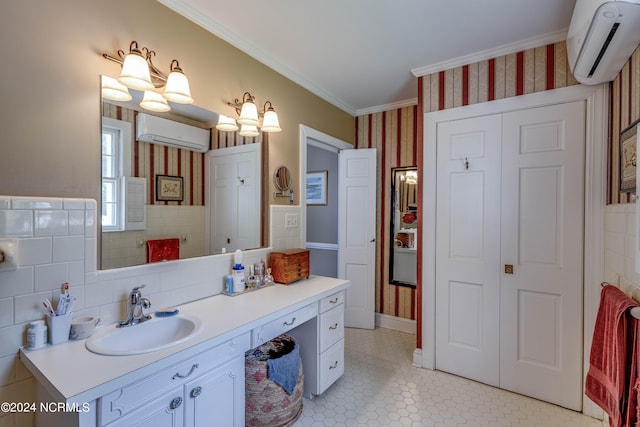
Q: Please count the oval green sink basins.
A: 0